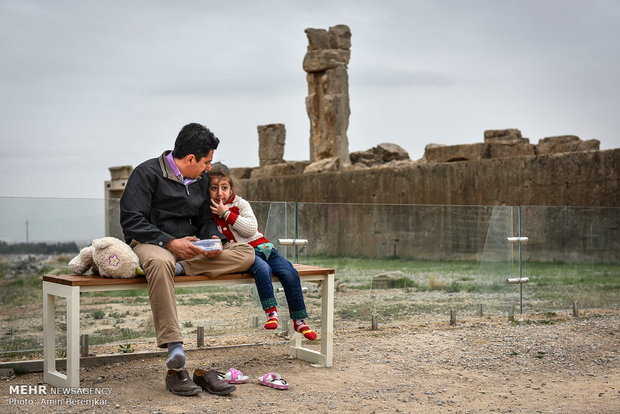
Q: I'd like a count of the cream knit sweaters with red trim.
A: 1